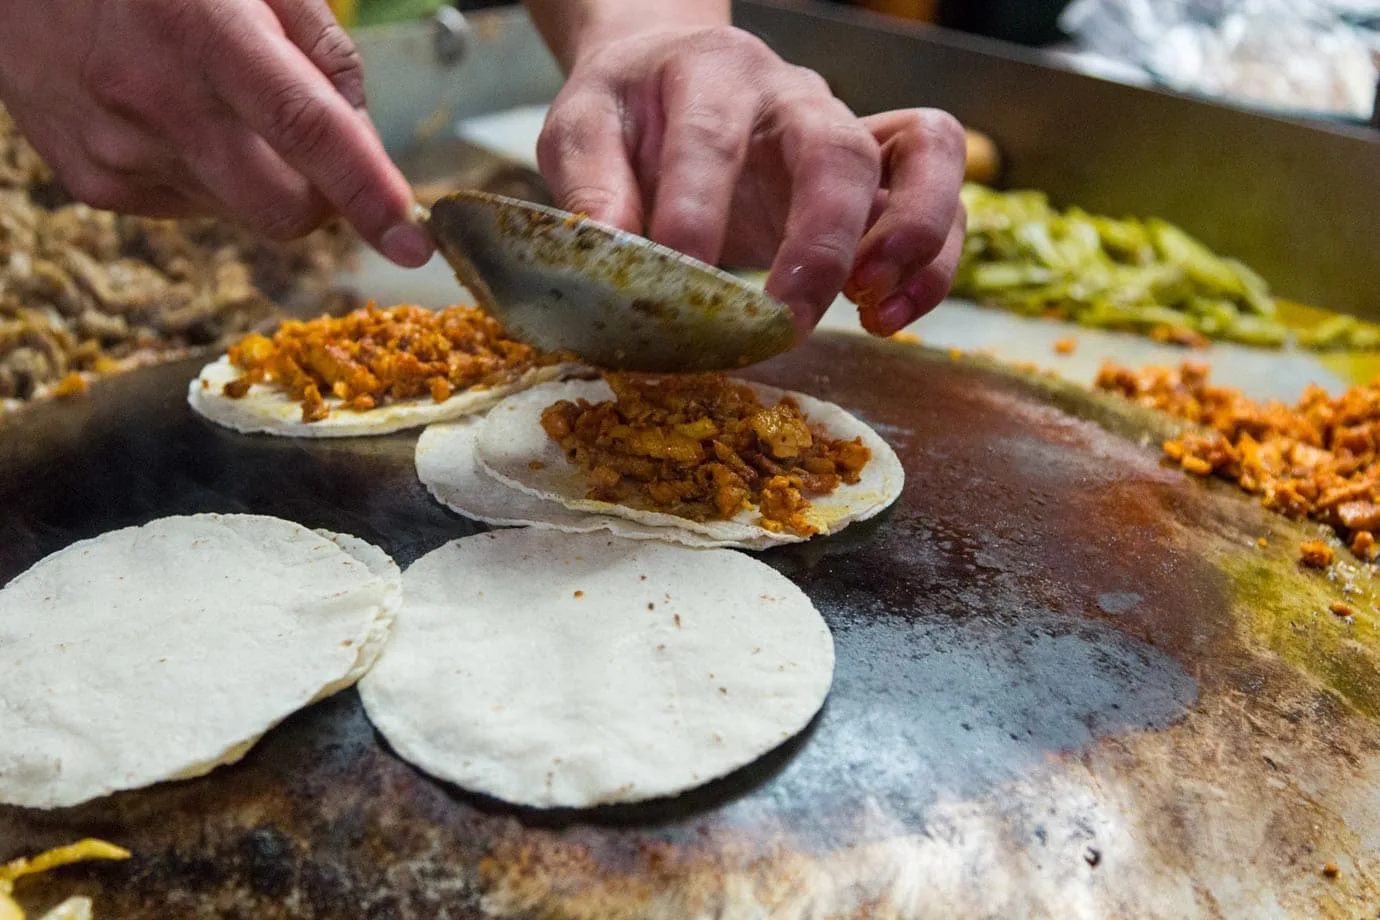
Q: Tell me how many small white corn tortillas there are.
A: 6